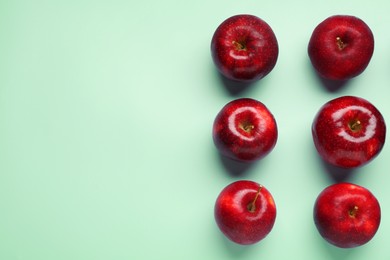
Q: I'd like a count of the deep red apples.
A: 6